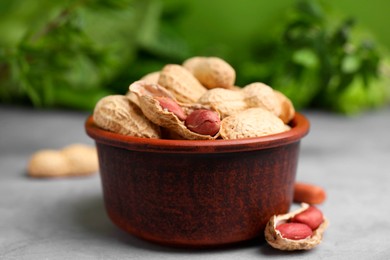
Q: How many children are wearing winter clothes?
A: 0